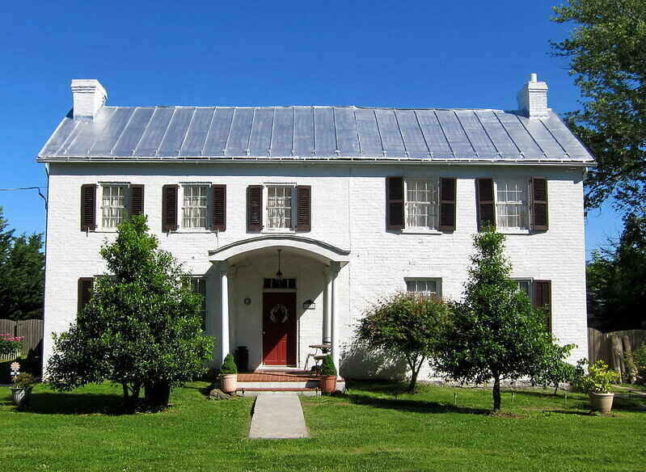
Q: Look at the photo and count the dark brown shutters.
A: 12